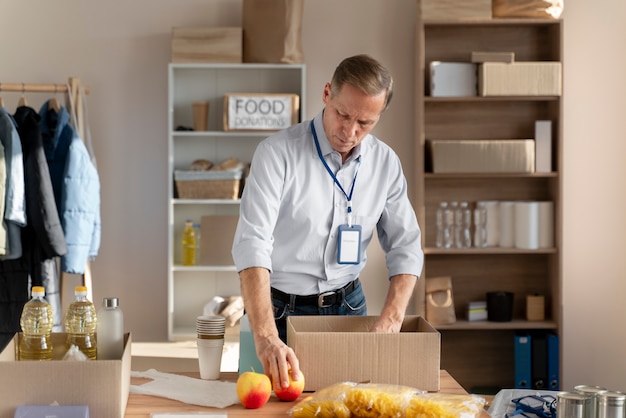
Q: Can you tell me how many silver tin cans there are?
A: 3